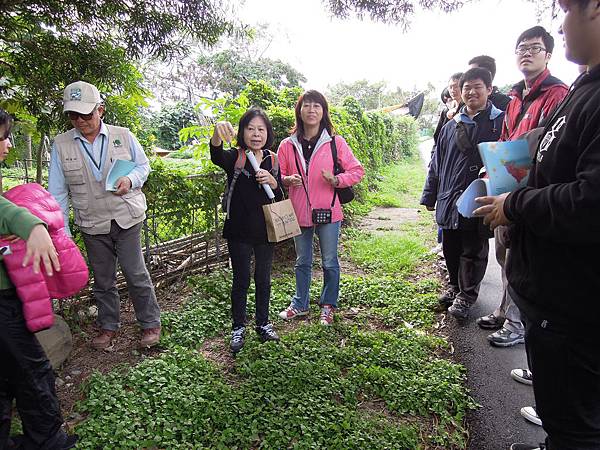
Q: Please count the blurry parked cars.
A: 0